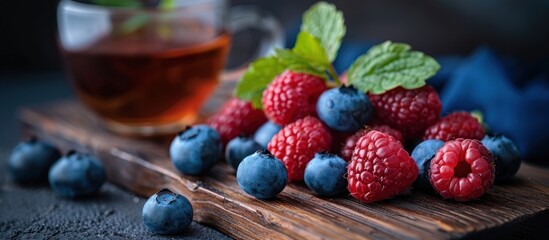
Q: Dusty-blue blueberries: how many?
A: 11